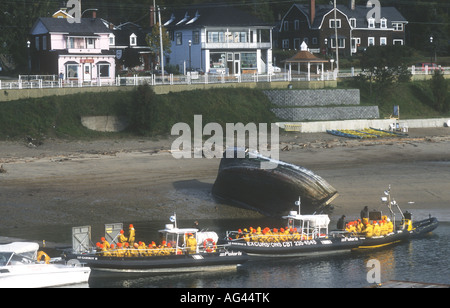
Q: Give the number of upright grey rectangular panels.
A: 2